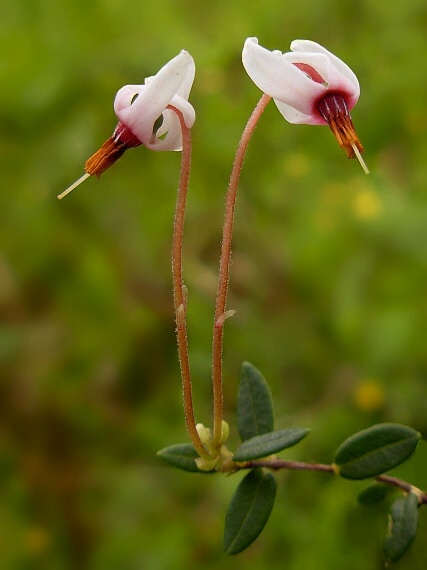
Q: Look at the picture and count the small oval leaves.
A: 7